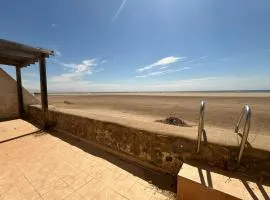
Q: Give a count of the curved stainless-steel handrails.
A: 2